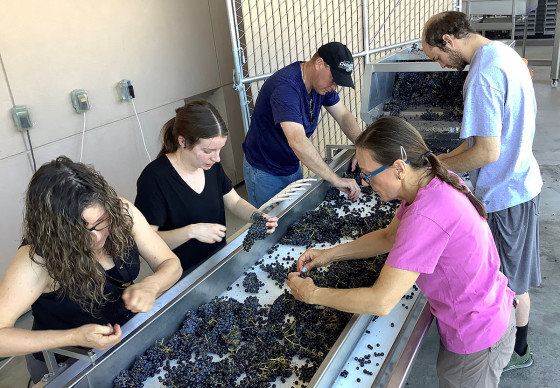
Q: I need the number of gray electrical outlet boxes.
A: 3